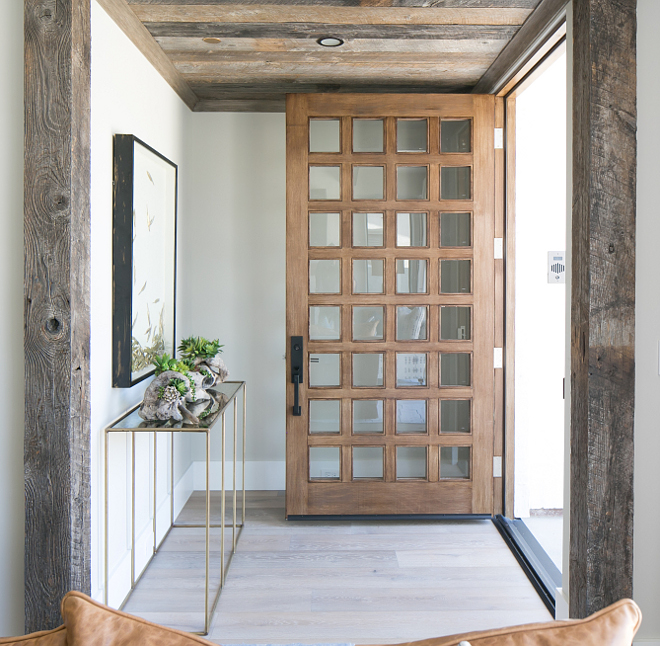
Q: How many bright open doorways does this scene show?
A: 1